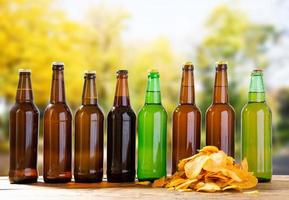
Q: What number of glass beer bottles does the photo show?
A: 8